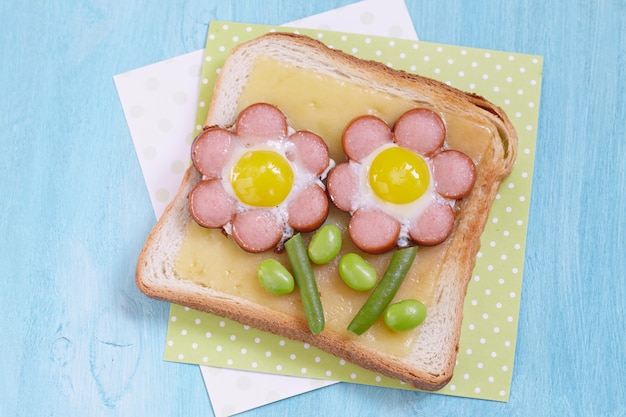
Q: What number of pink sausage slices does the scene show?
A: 12